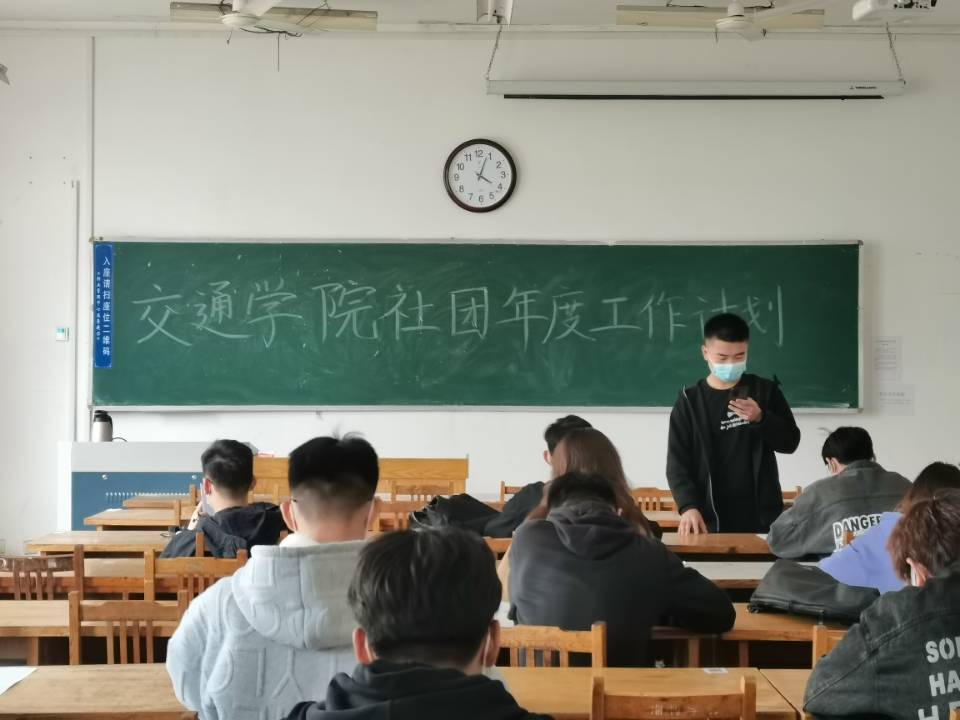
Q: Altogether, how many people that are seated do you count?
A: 9